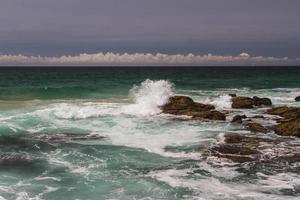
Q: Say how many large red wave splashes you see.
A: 0